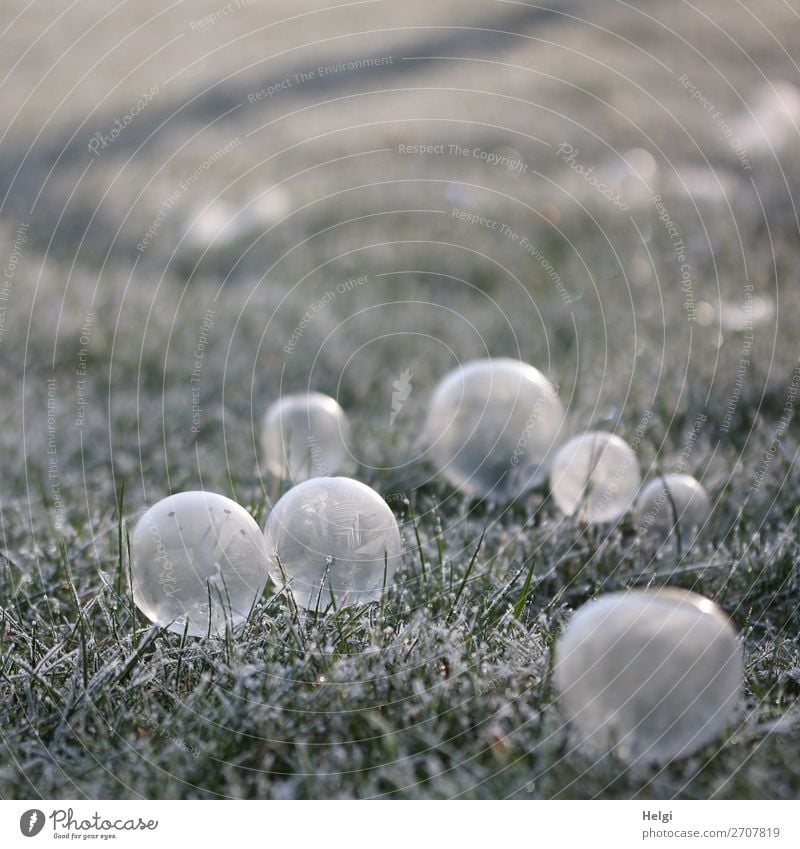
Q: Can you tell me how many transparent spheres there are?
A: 7